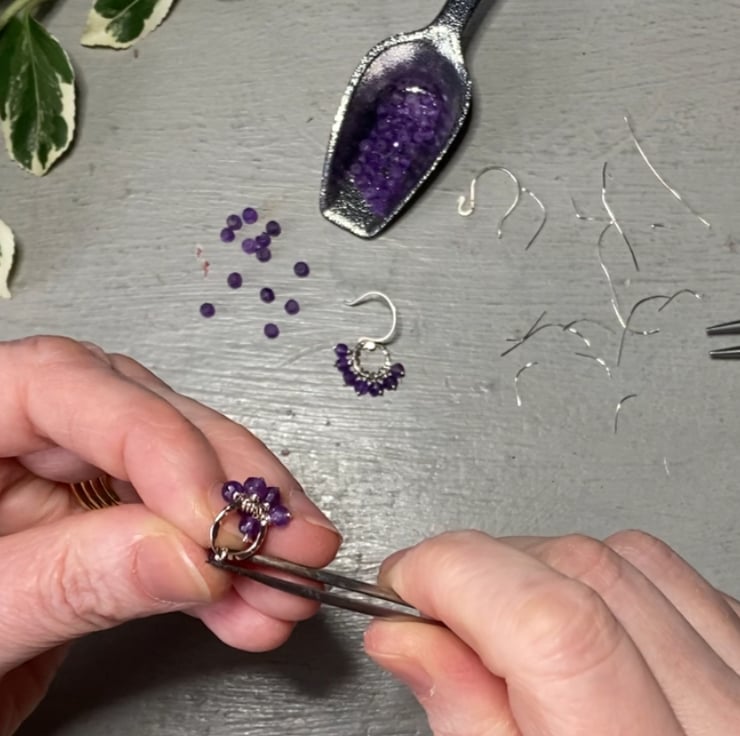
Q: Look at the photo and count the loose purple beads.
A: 13